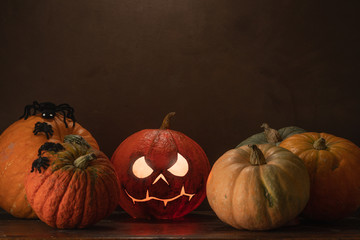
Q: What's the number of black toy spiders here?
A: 4